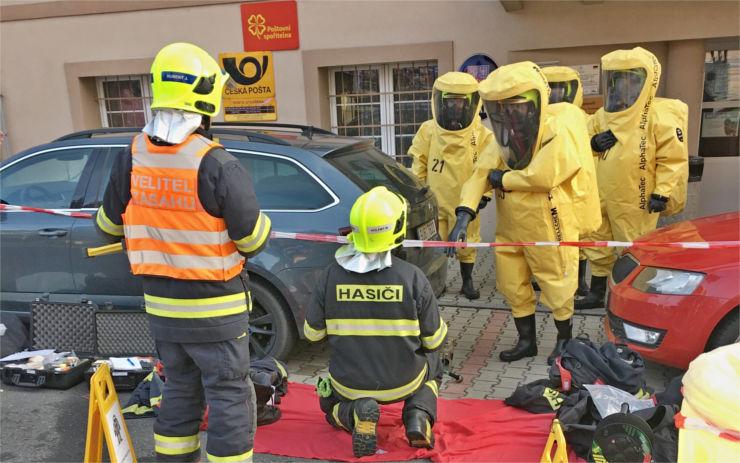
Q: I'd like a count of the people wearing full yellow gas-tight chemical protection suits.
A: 4